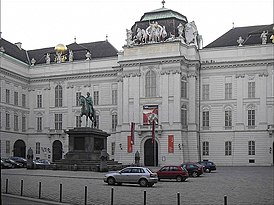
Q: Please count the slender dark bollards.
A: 9